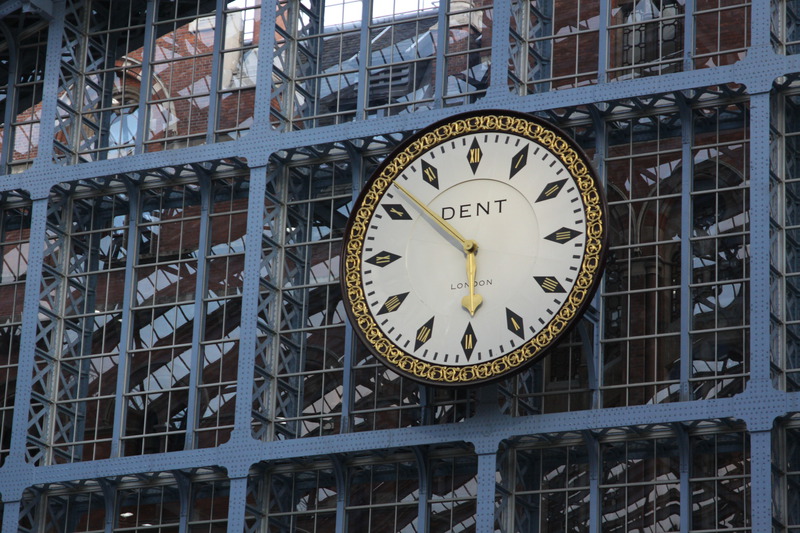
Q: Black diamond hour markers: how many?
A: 12